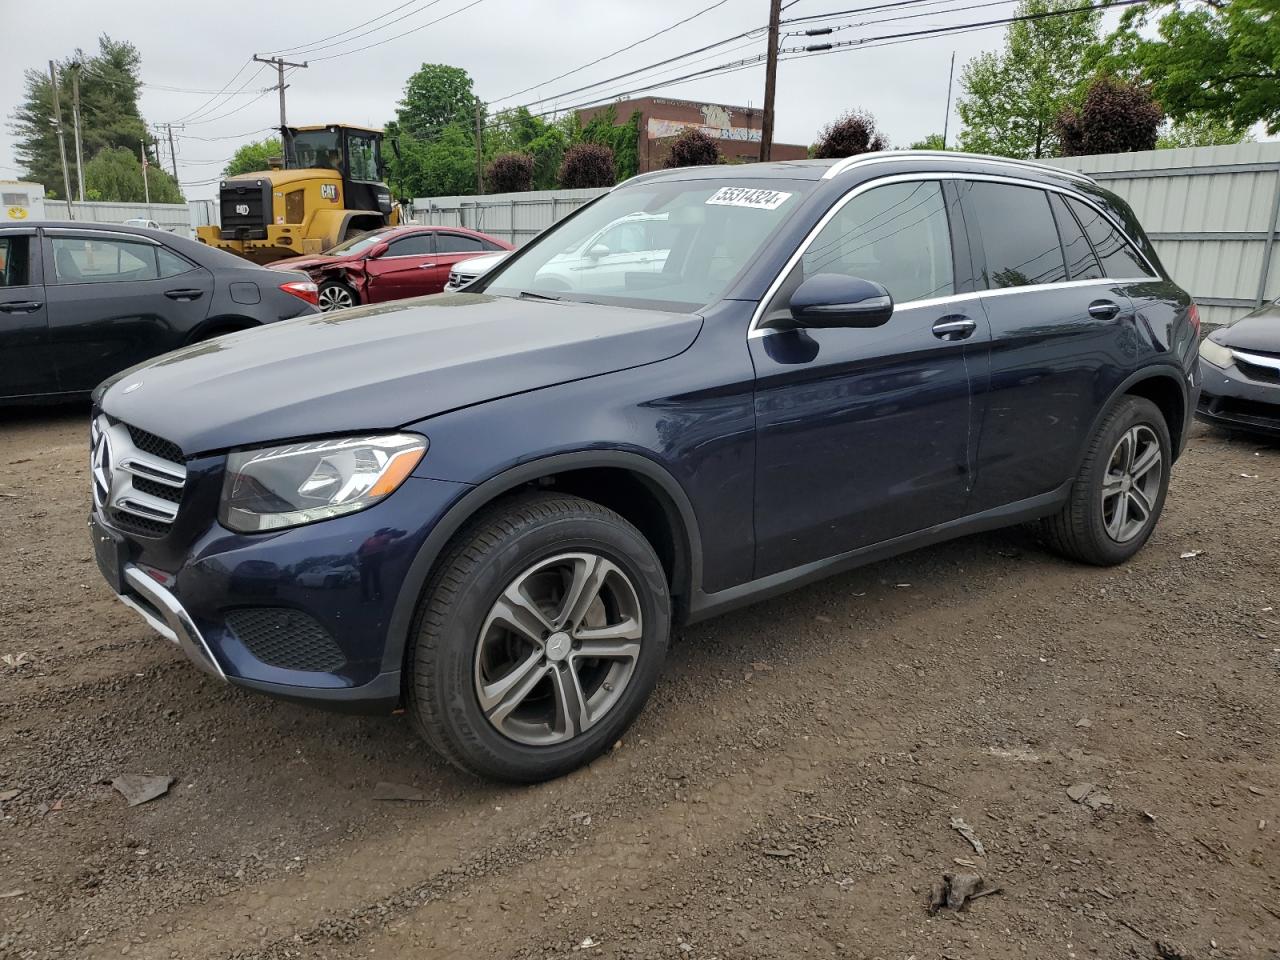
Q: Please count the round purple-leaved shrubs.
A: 5